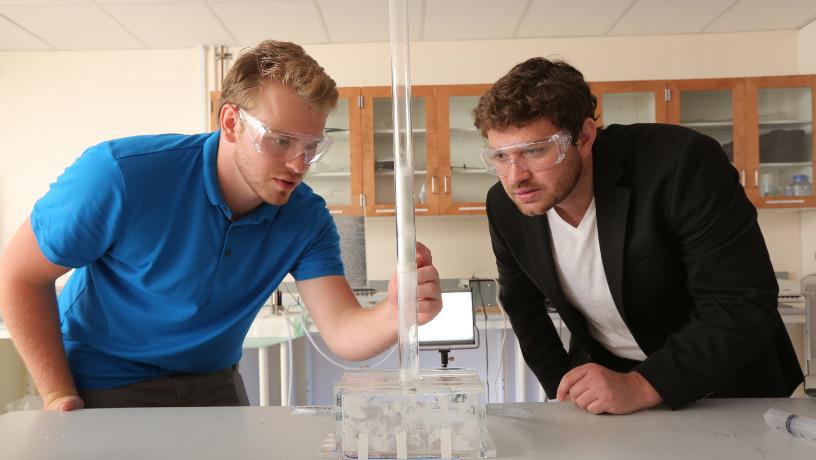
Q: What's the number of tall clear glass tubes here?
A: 1